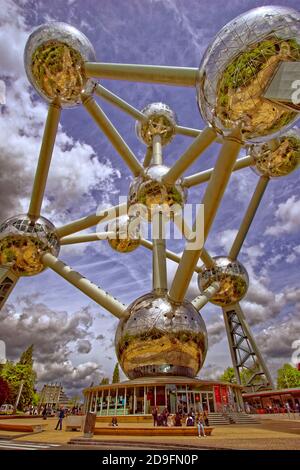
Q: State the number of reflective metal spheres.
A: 9